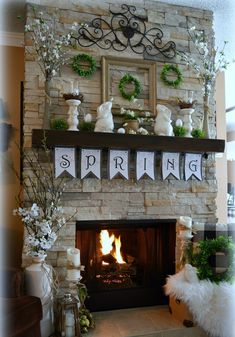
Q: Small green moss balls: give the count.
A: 4